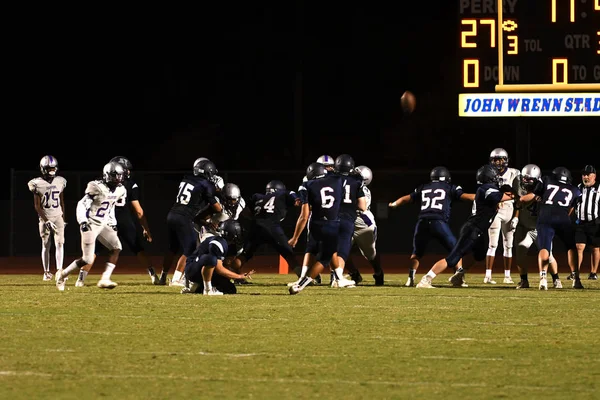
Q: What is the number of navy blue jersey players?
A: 9